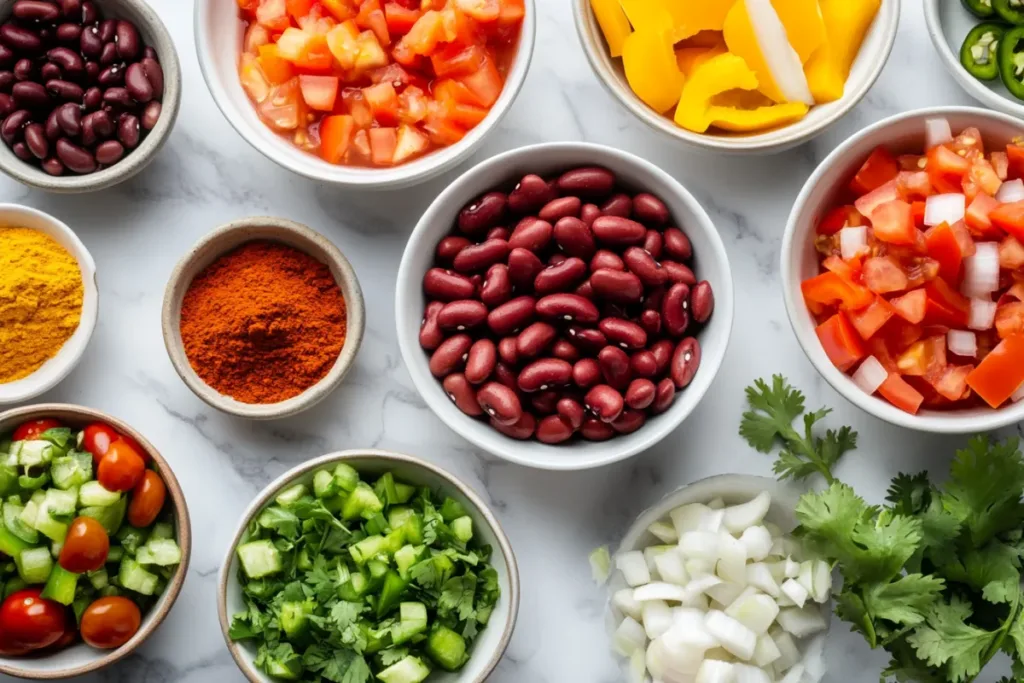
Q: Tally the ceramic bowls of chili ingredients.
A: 11